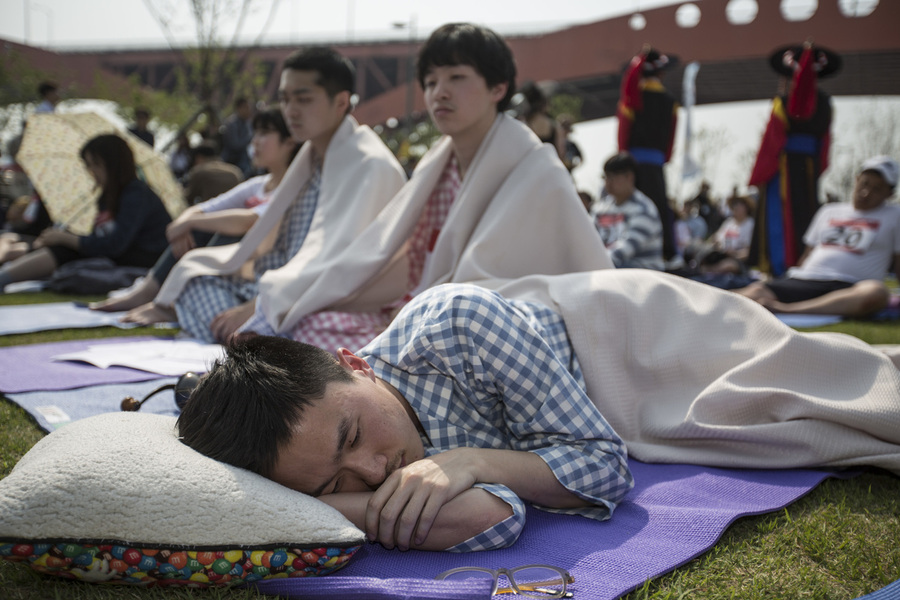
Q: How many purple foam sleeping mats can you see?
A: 2